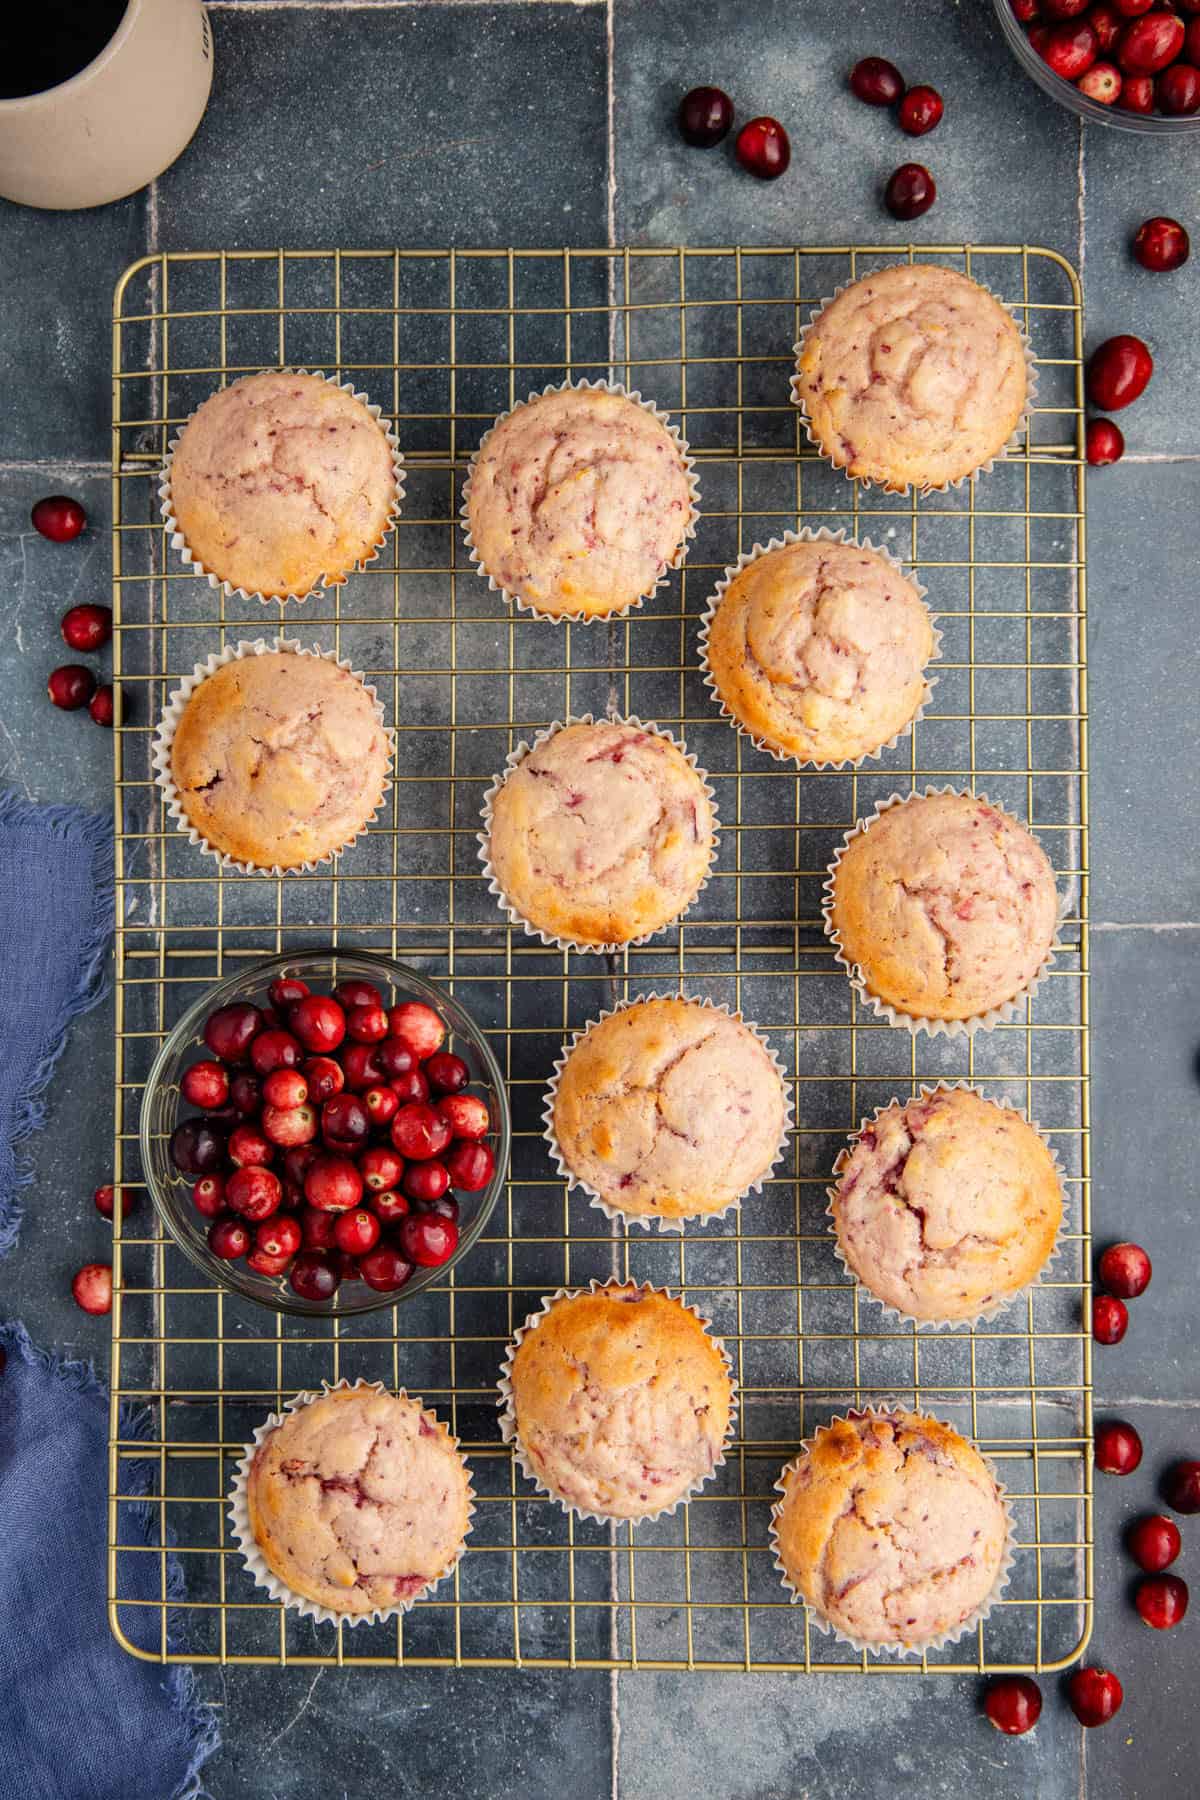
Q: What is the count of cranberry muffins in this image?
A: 12